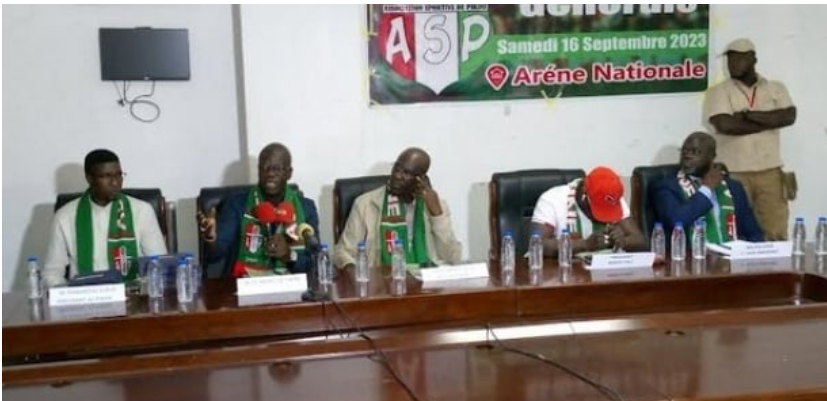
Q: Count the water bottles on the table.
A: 15